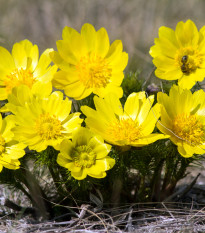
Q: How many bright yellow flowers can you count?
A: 8